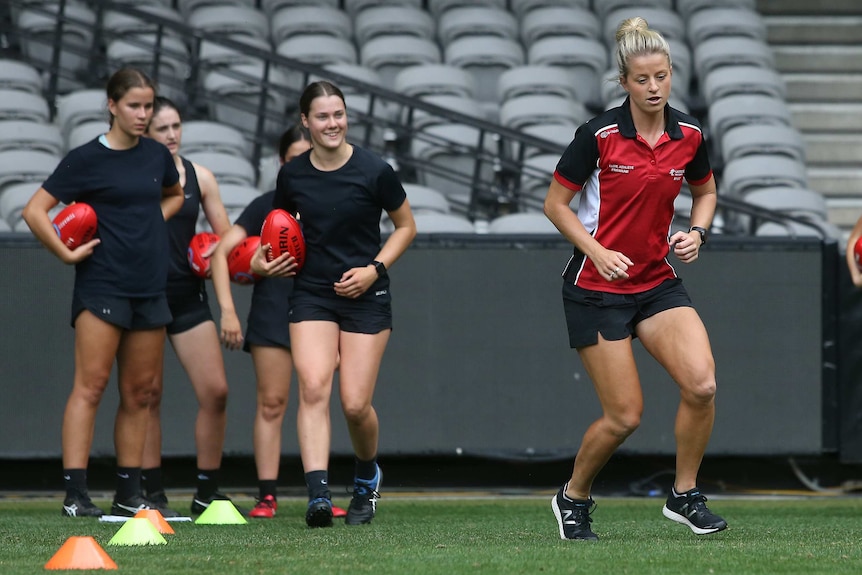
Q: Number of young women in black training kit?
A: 4